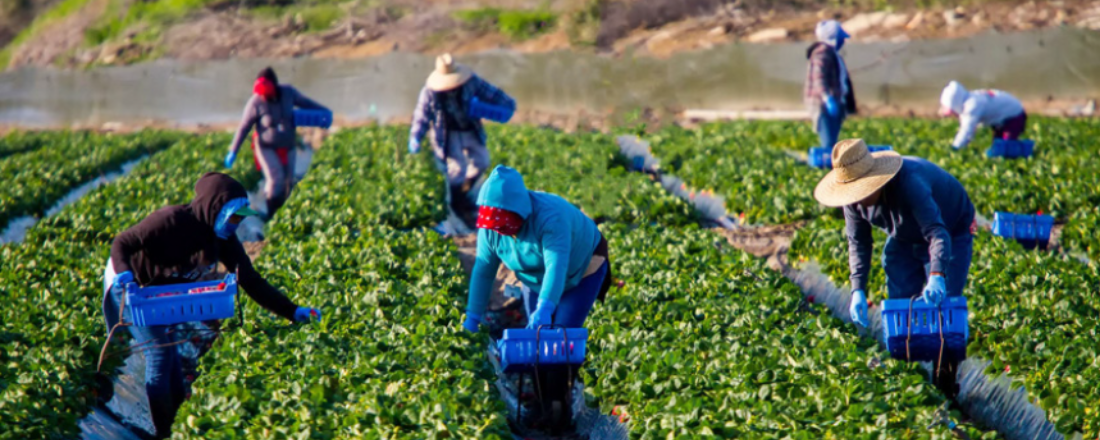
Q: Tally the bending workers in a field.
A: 4